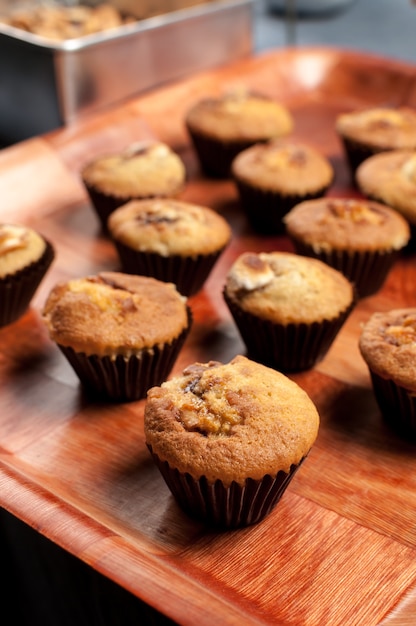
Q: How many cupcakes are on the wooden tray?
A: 12